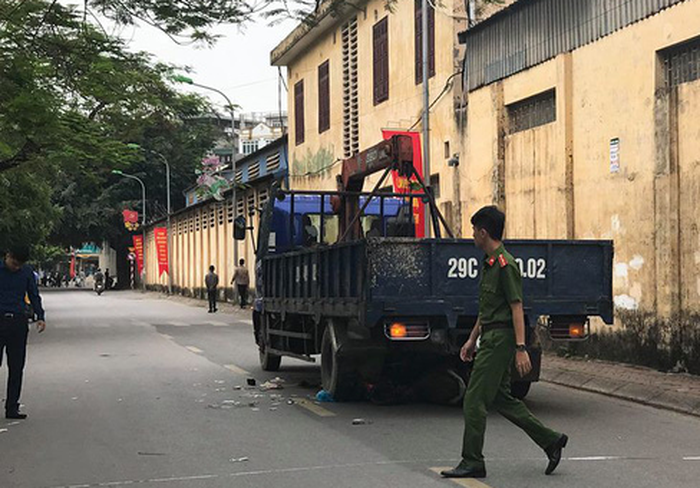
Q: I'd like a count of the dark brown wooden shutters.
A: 4